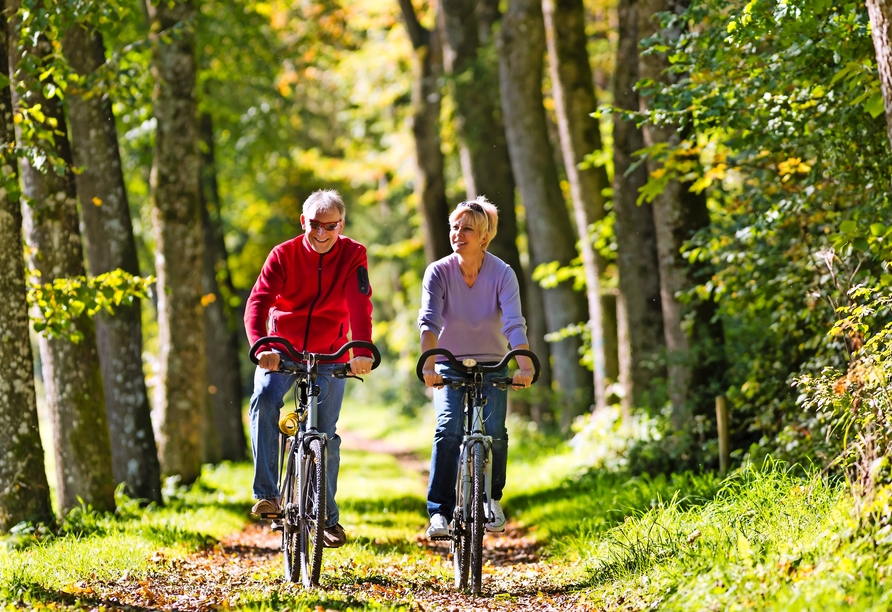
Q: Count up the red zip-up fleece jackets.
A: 1